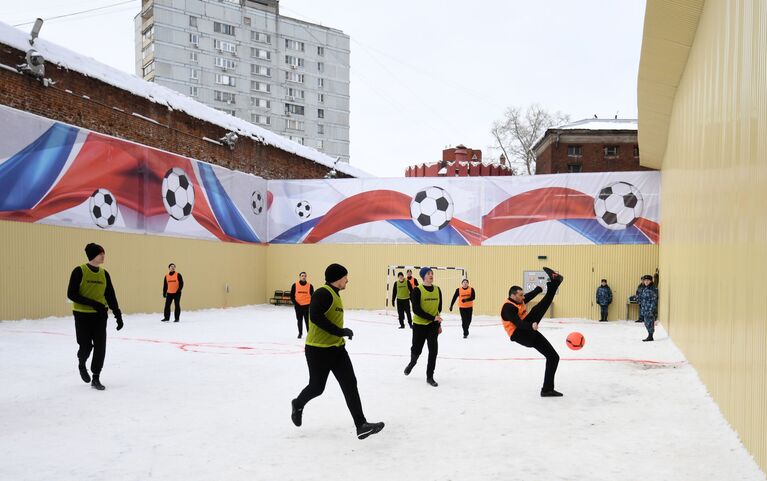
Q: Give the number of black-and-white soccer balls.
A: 6